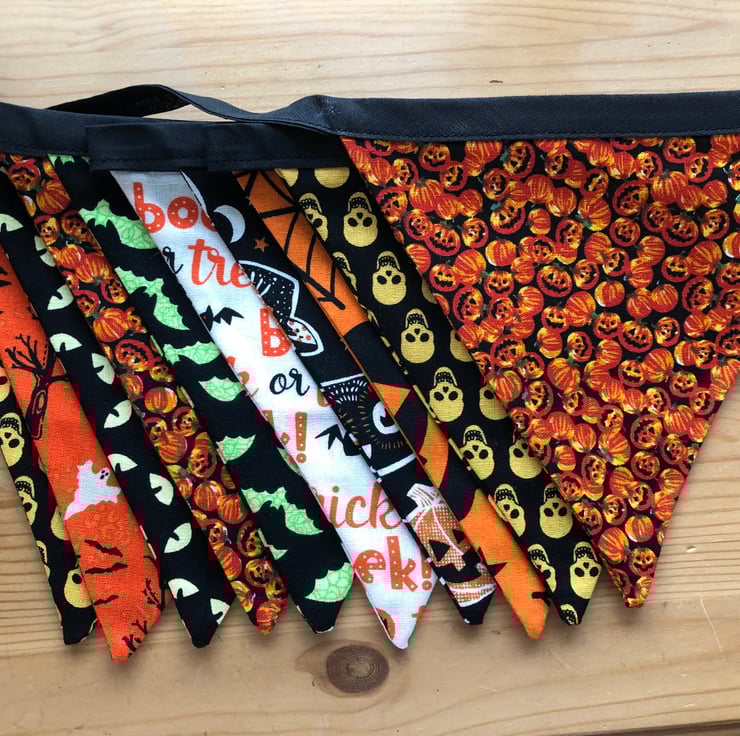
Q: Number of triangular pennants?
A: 10